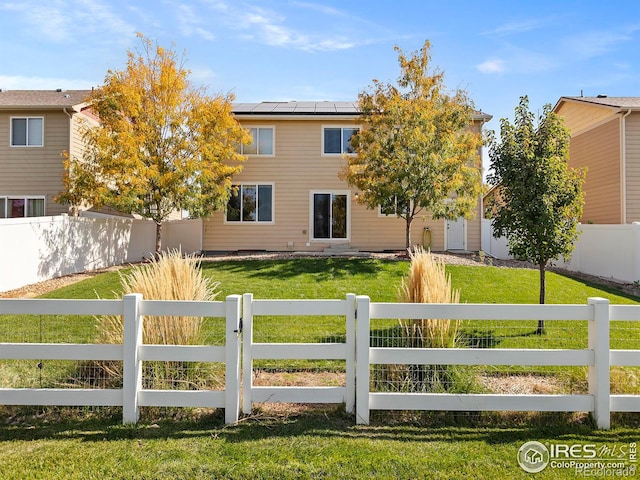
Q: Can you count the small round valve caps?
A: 0